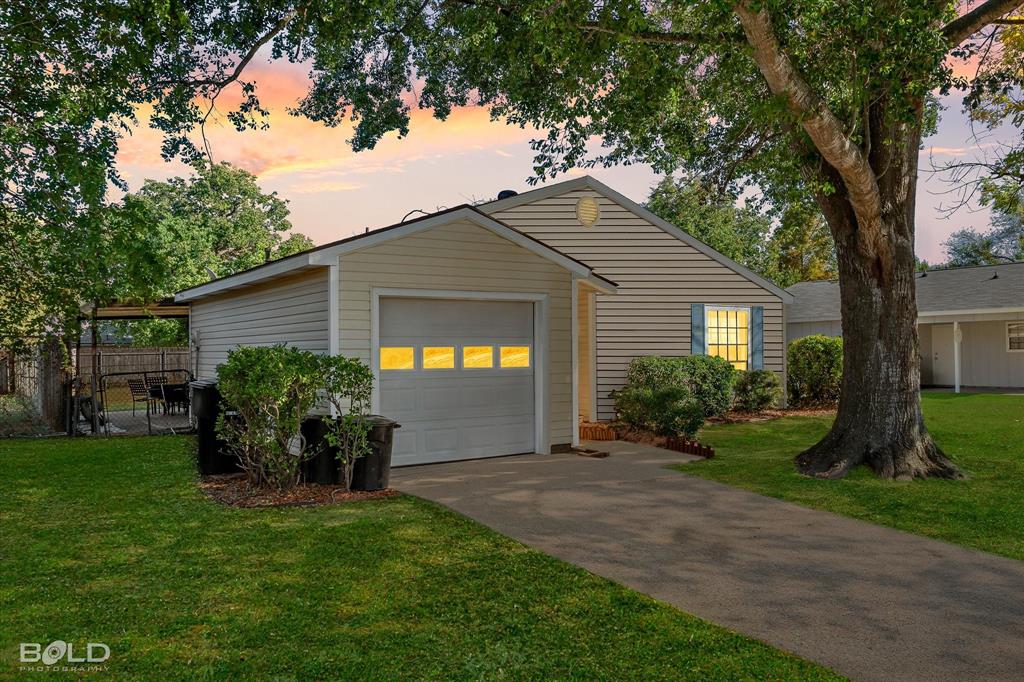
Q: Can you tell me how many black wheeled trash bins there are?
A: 3